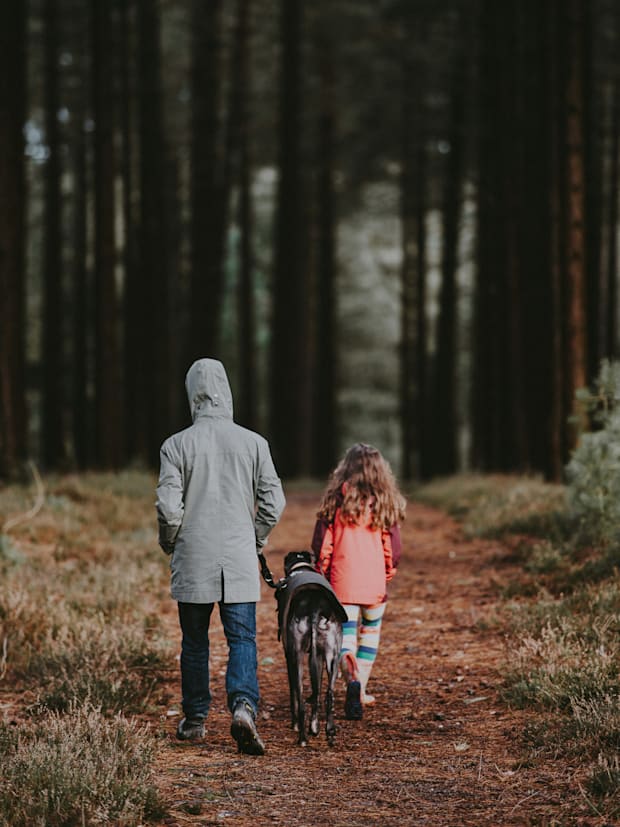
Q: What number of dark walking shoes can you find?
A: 2